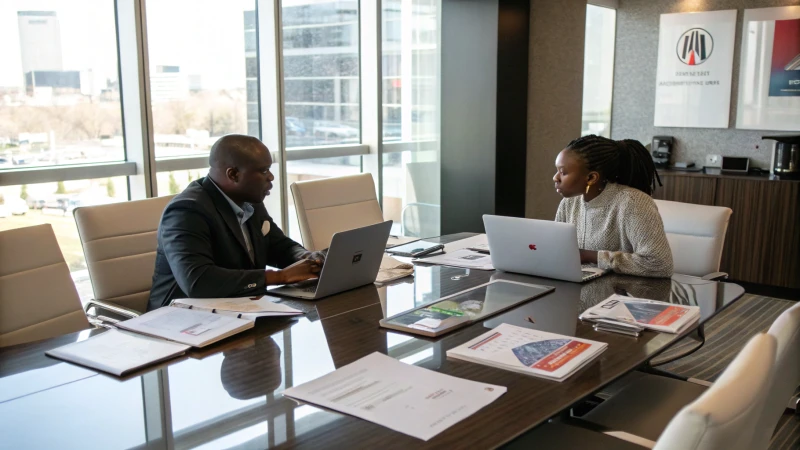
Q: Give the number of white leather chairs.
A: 6